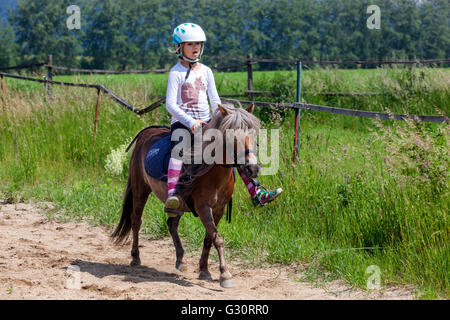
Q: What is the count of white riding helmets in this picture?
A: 1